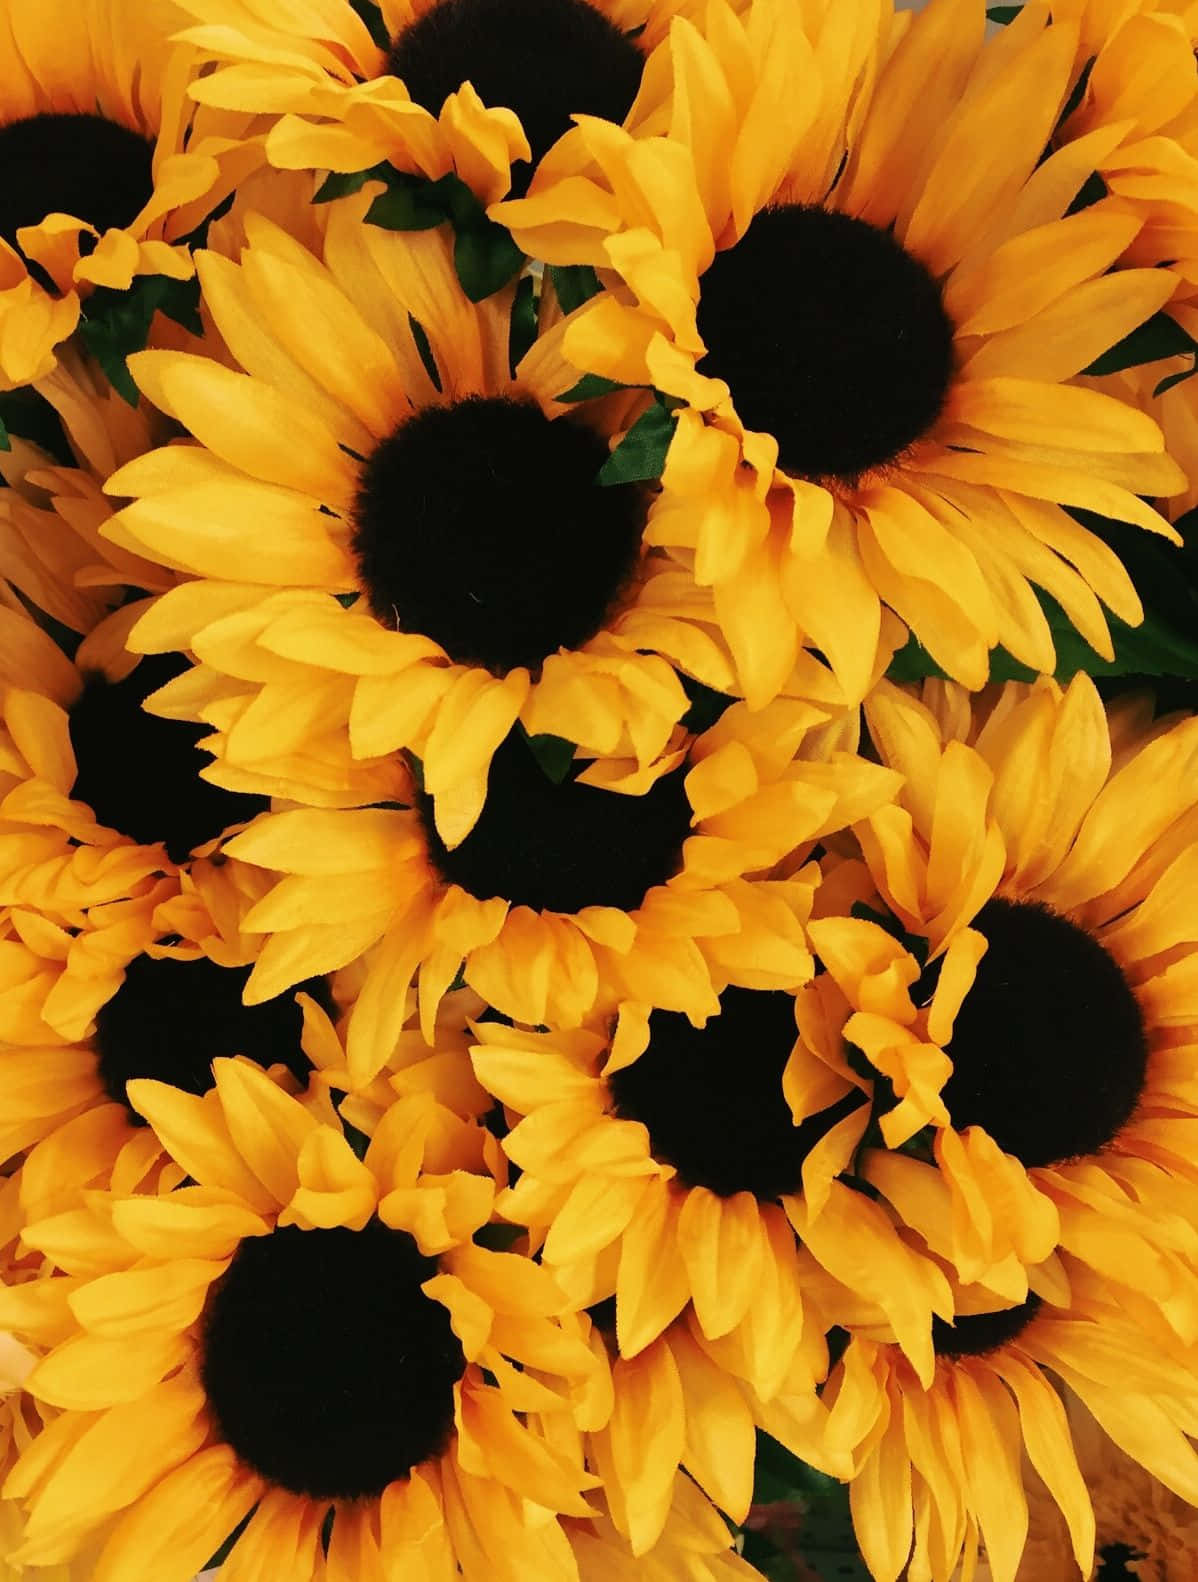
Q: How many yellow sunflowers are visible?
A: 11